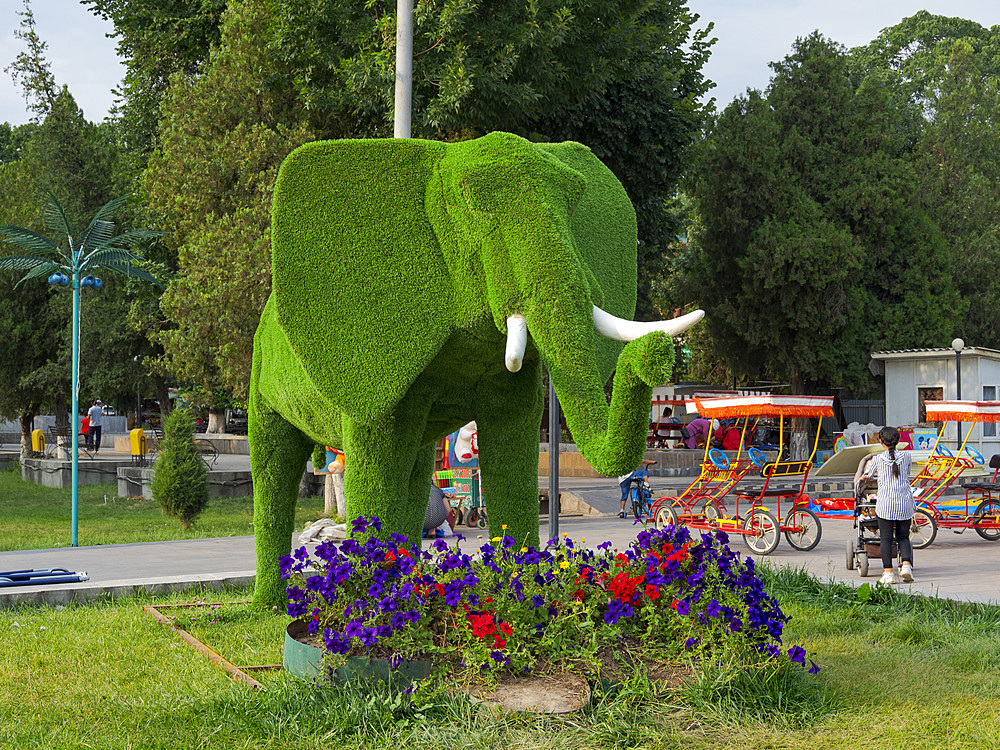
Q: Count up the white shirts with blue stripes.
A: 1